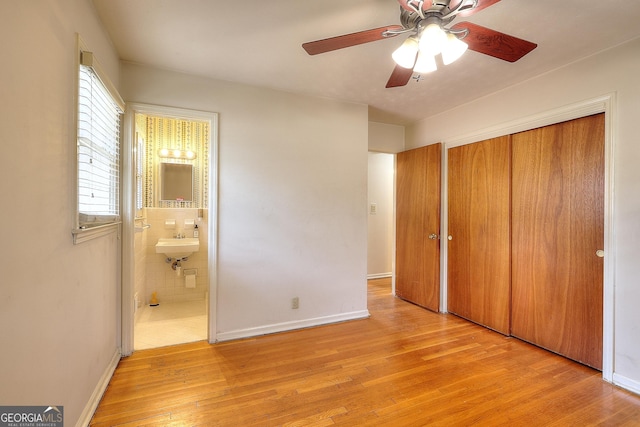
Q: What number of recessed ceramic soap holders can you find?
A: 2